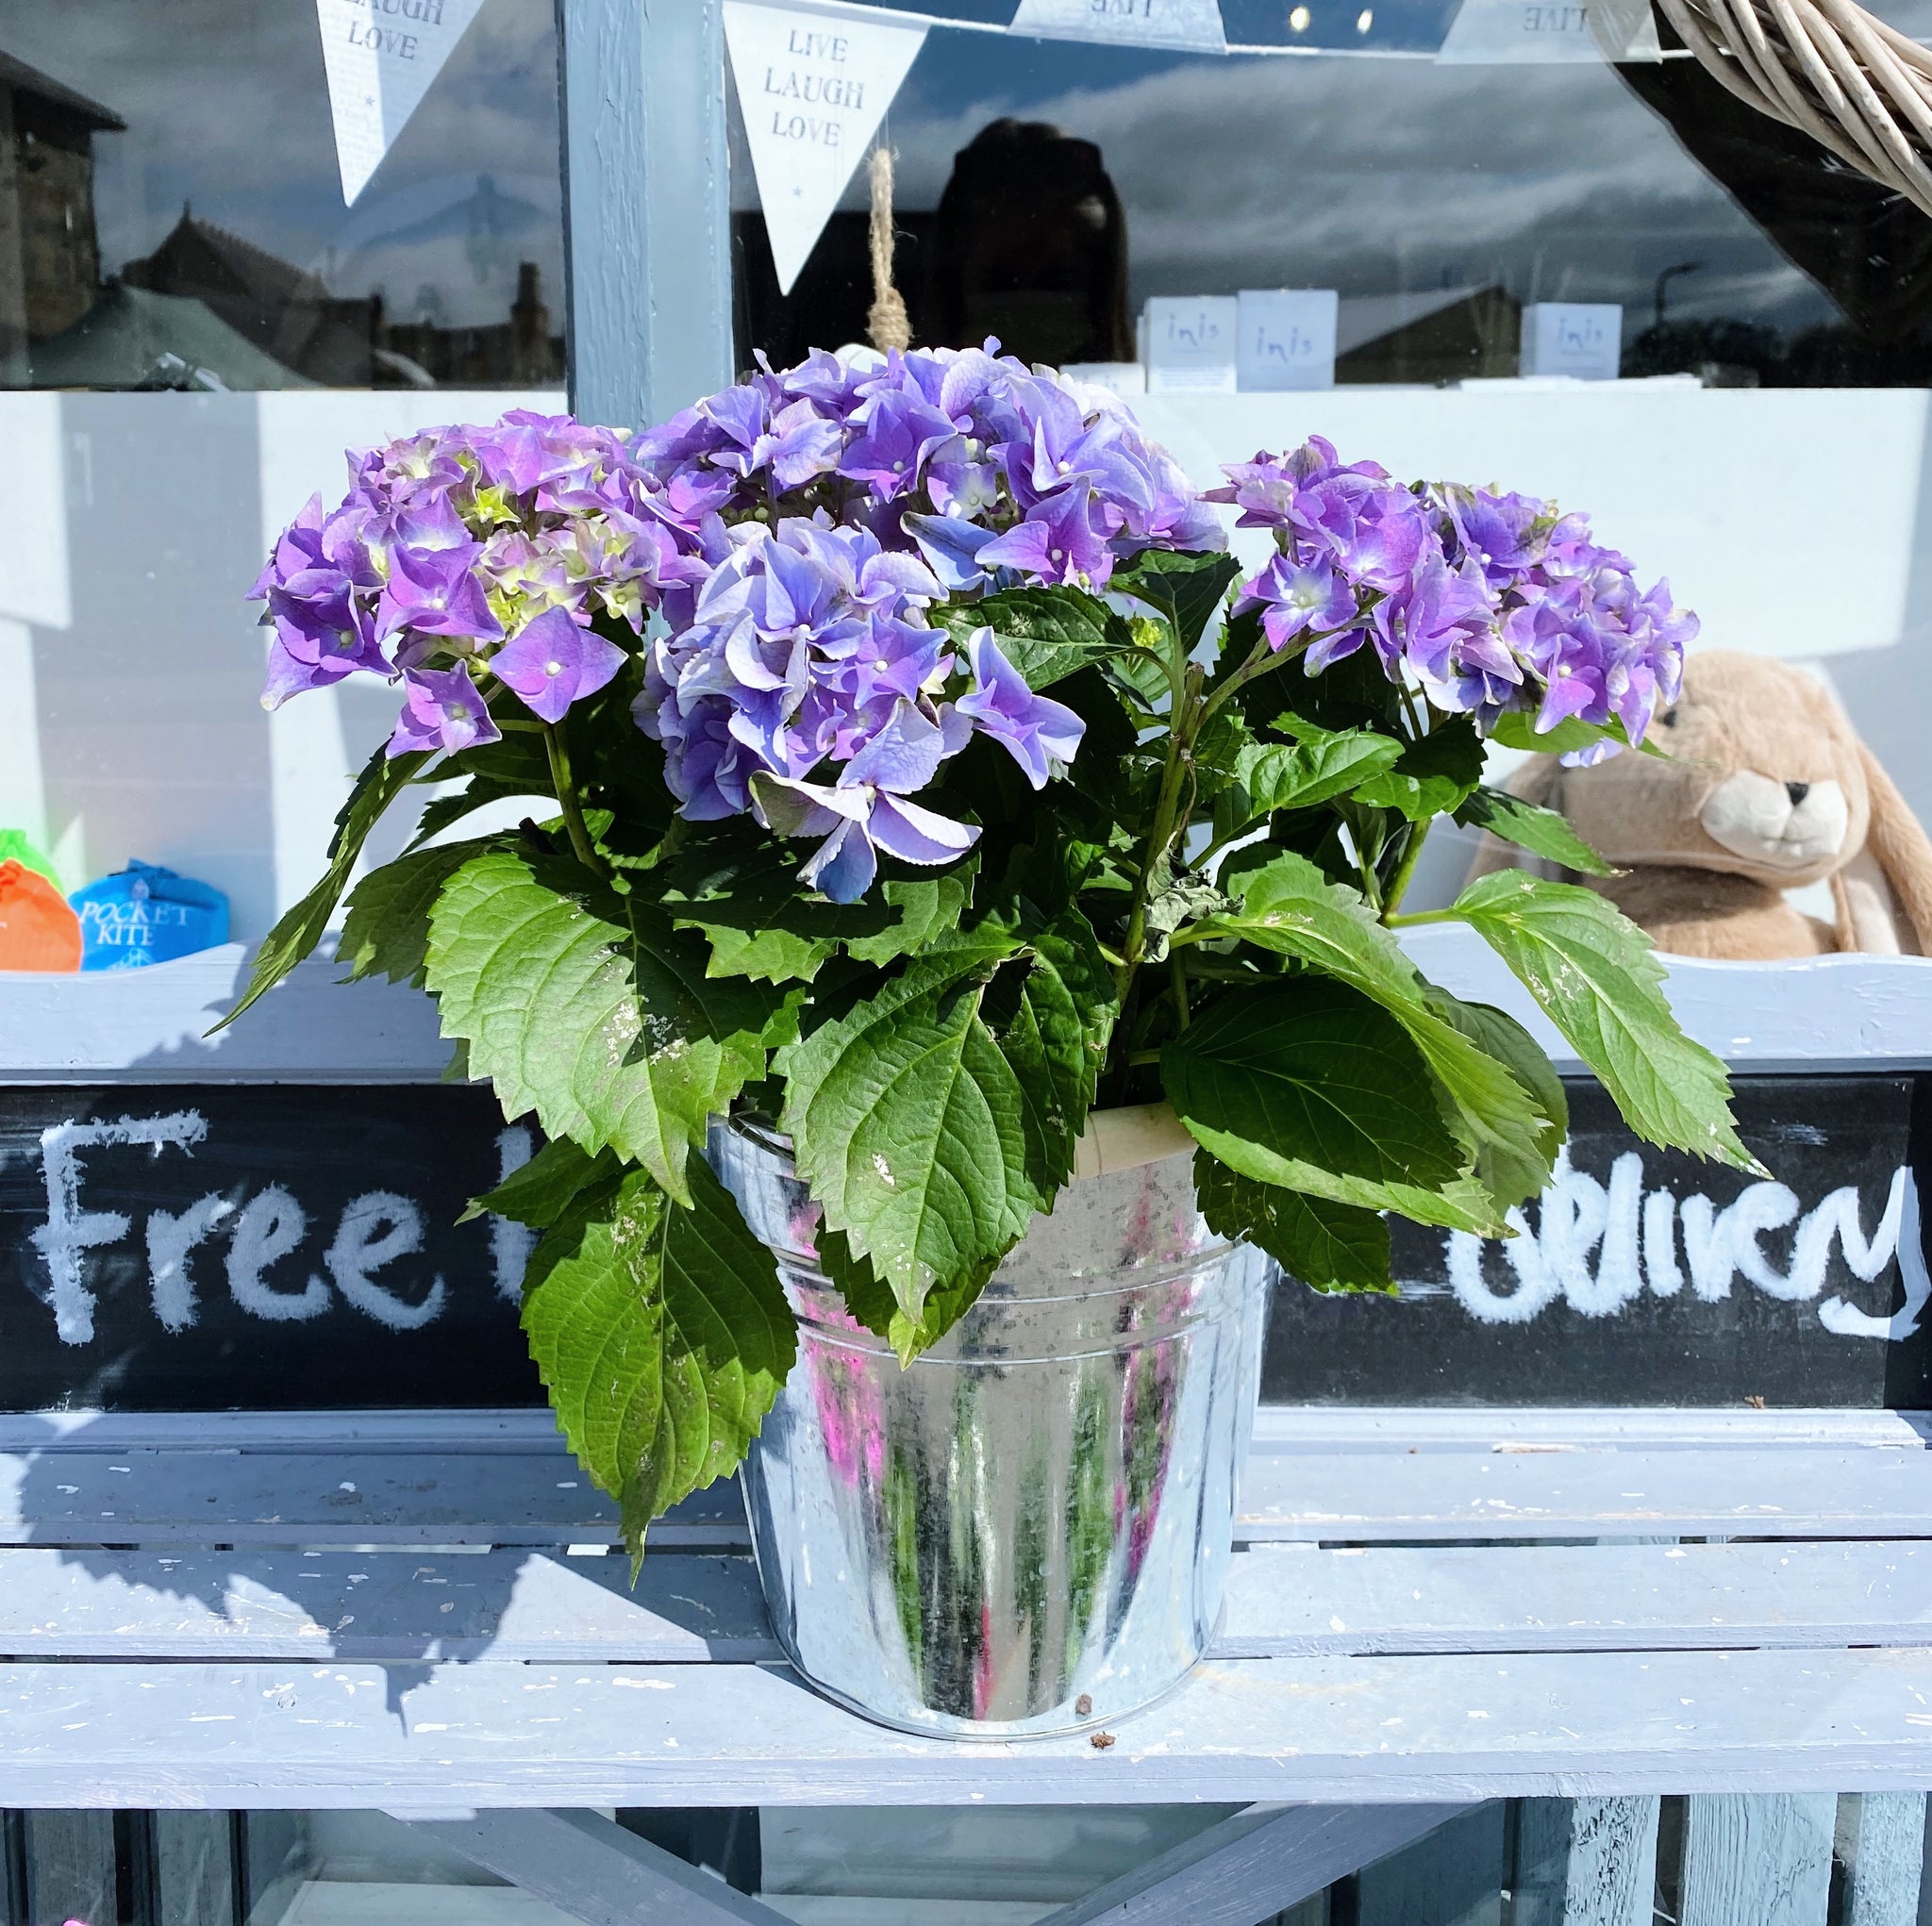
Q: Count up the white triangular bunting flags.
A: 4